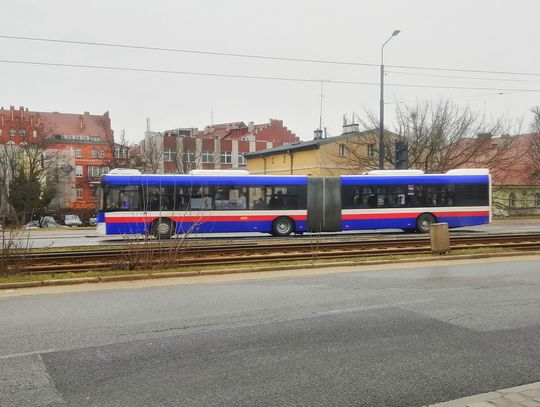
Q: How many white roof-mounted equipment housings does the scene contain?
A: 4